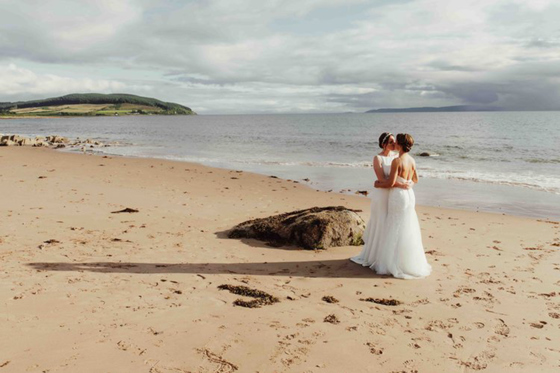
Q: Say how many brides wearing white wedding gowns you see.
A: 2